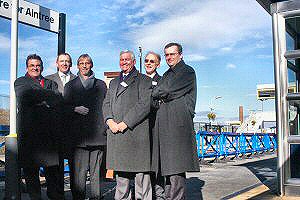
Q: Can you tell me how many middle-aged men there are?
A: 6